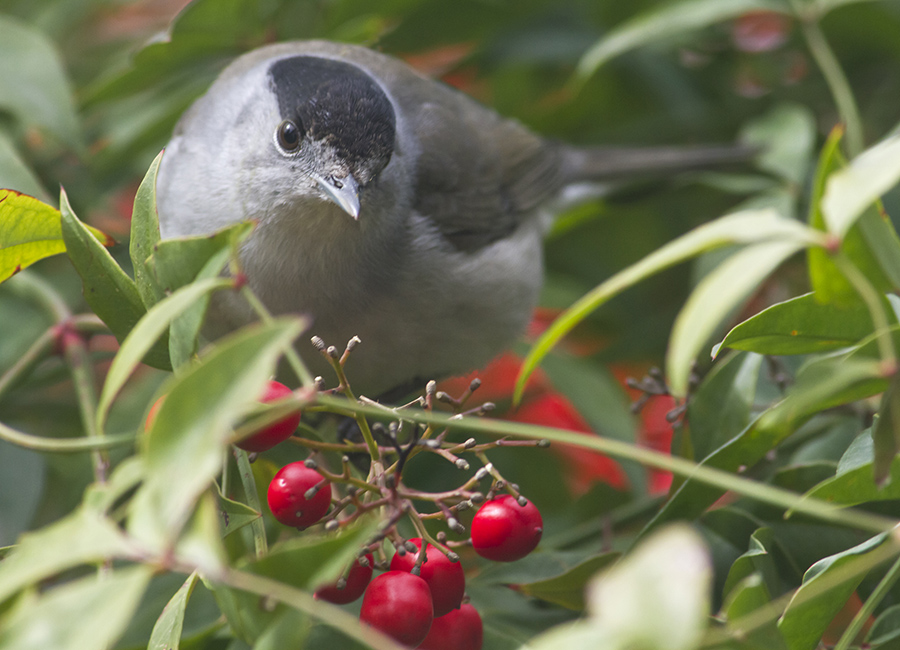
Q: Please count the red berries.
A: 7